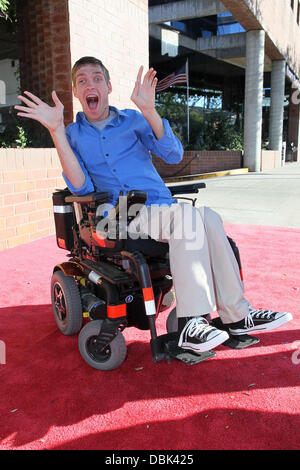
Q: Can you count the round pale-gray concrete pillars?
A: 2